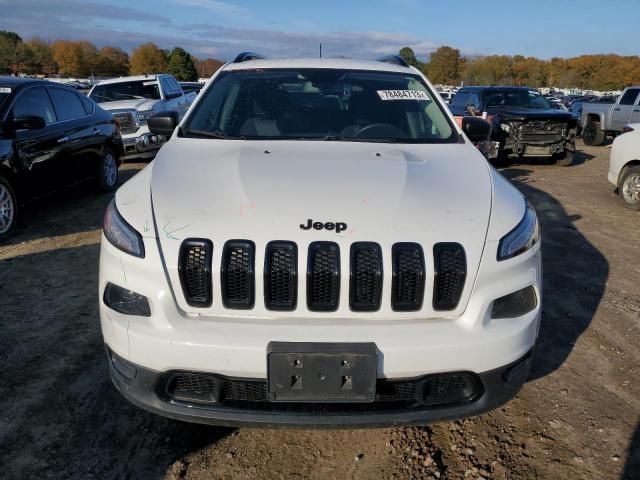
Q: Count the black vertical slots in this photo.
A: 7